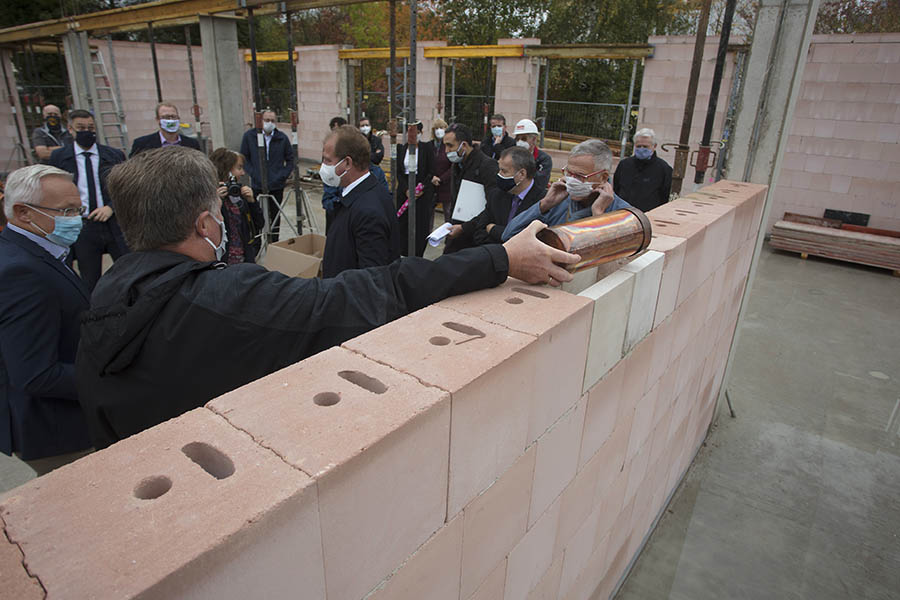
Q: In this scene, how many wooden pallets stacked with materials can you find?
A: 1